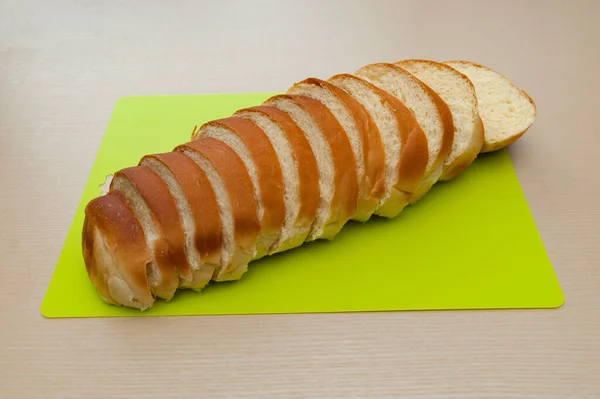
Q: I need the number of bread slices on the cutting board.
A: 12